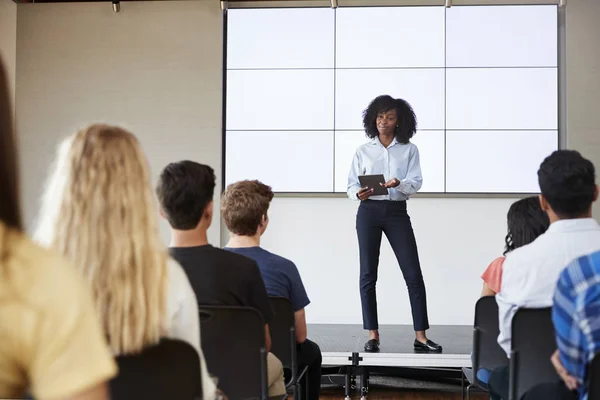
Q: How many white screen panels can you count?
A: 9